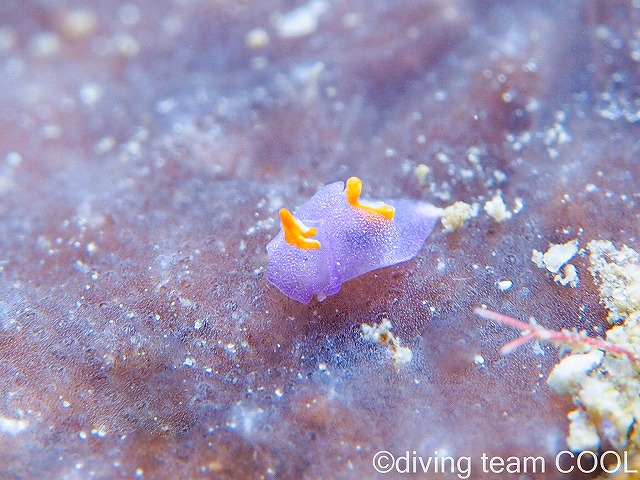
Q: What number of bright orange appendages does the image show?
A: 2